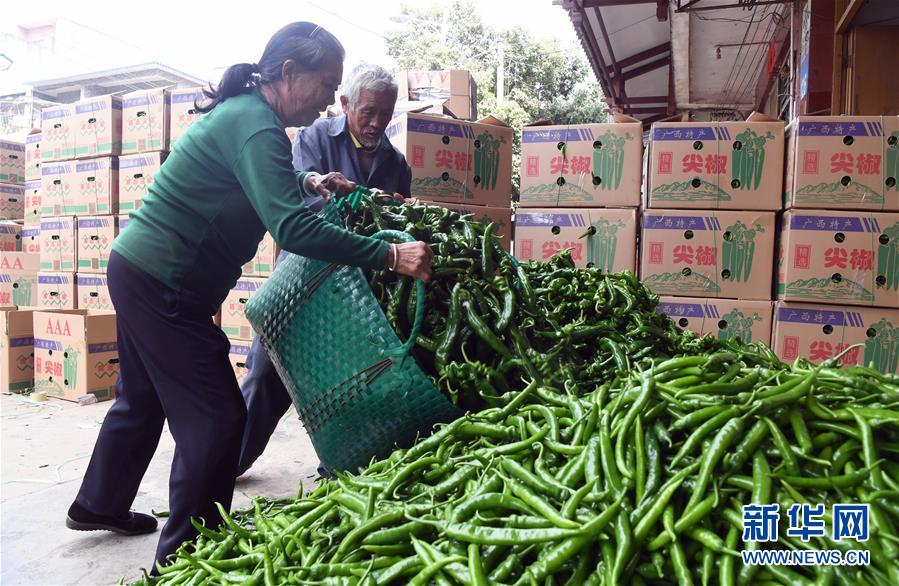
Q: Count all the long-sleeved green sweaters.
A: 1